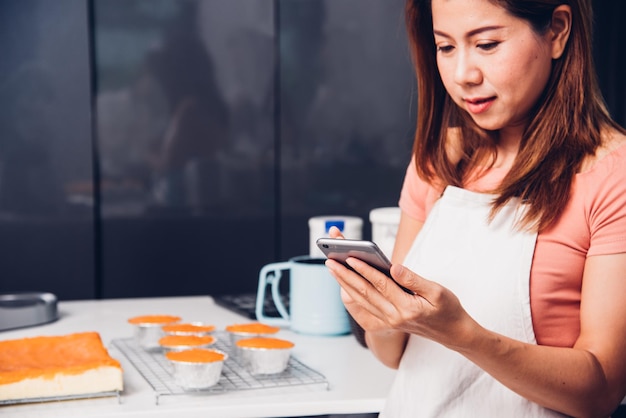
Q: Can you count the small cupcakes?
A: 6